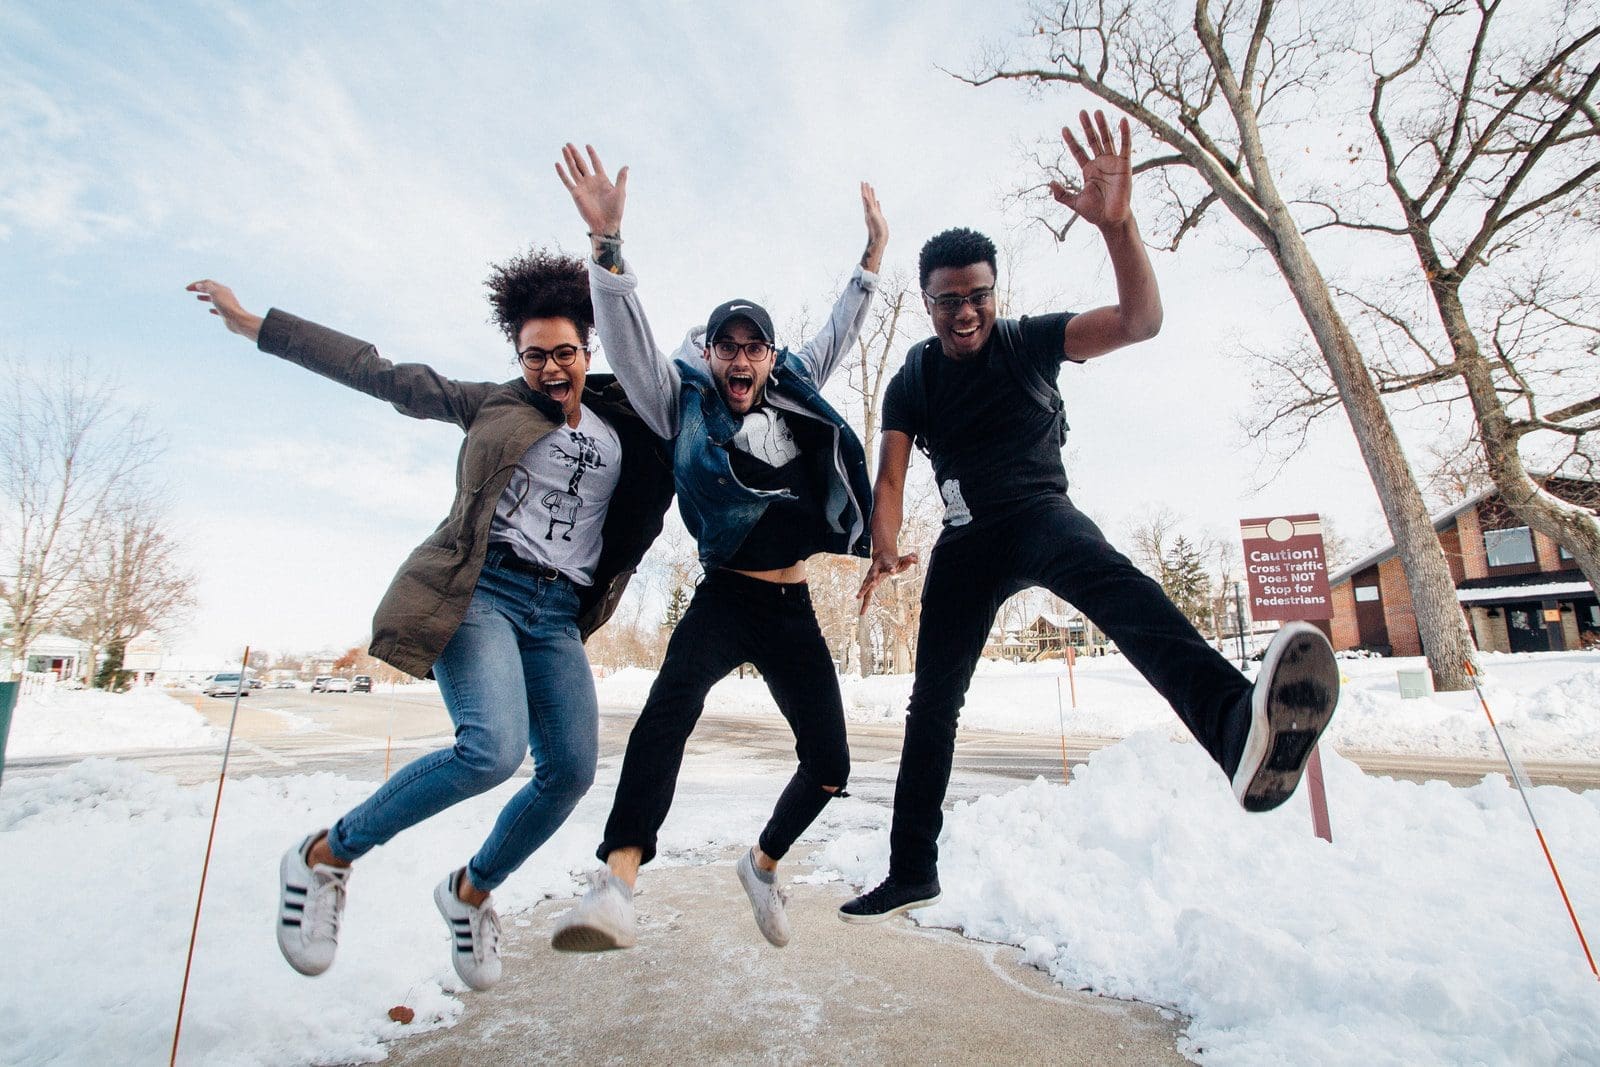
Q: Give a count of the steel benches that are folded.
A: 0